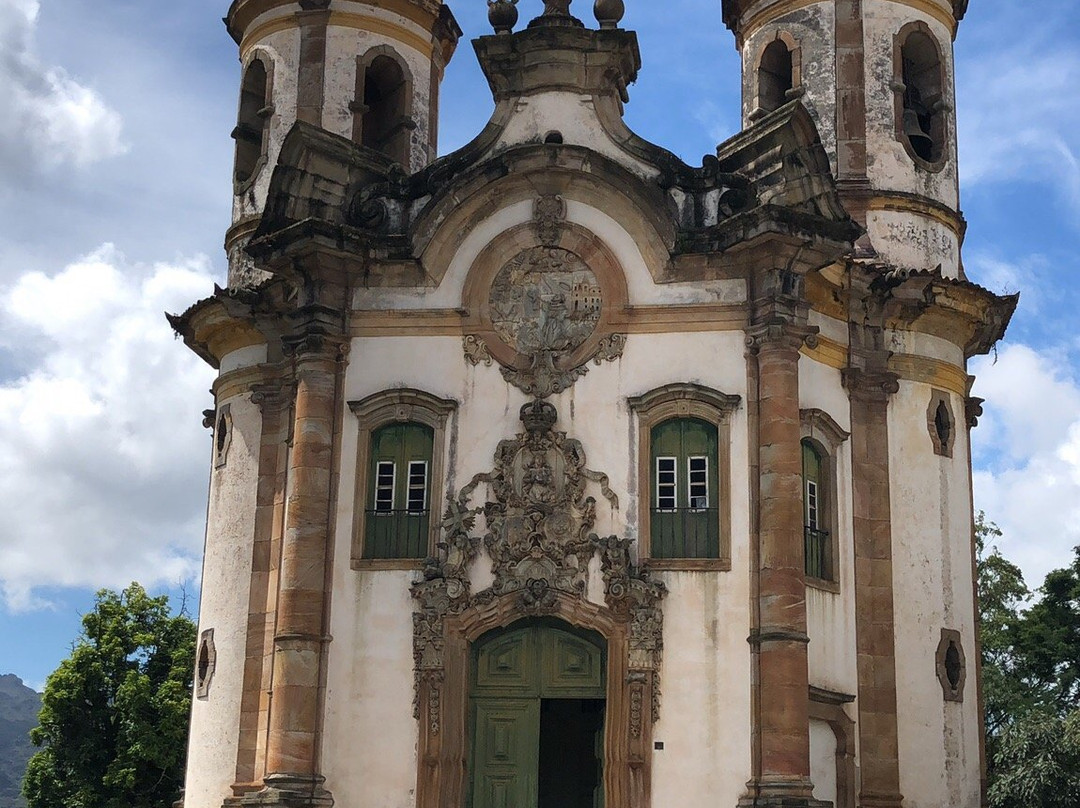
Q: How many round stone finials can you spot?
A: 2